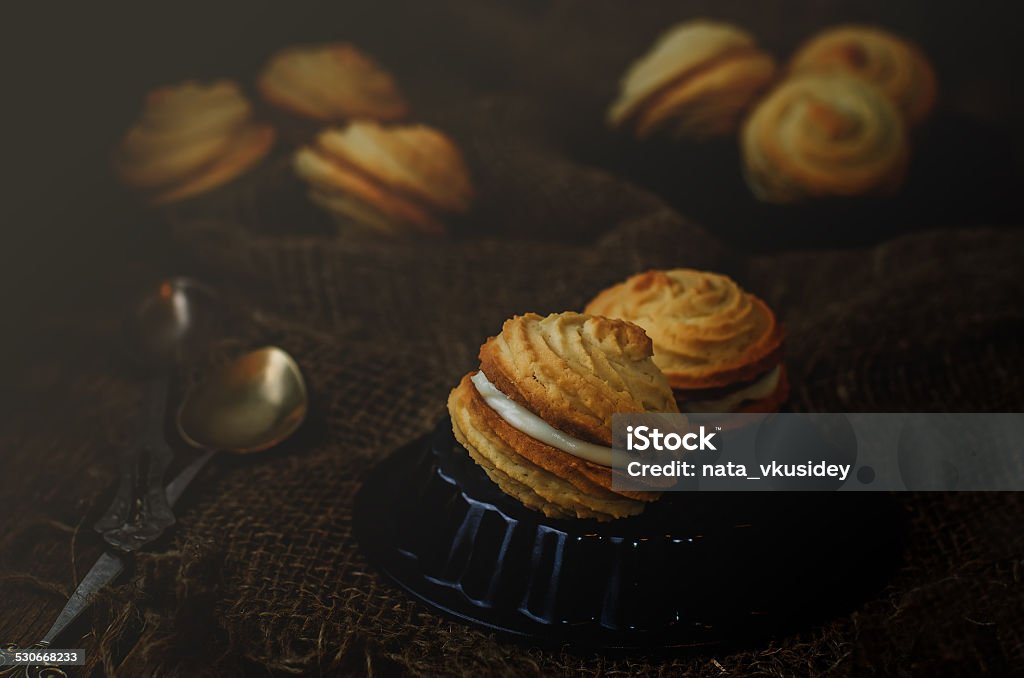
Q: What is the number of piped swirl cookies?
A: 8